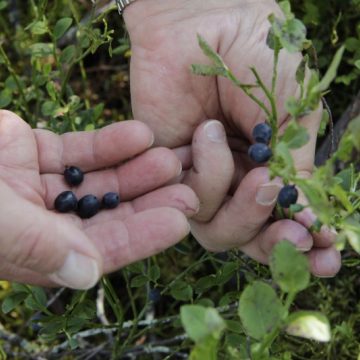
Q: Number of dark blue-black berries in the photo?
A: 7